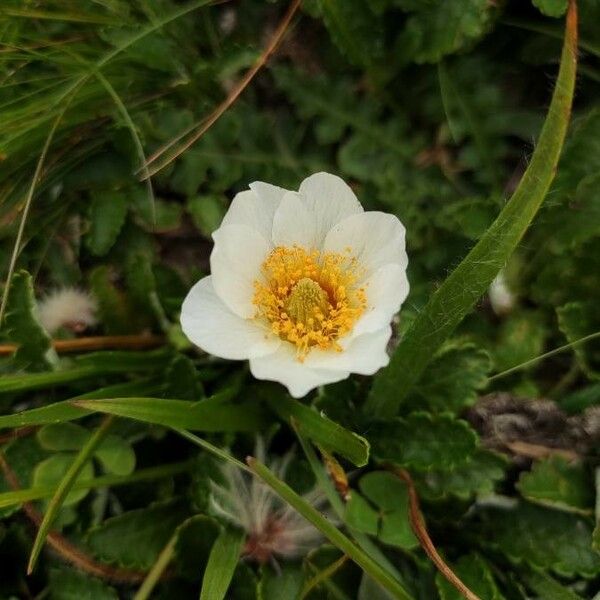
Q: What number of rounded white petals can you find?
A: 8